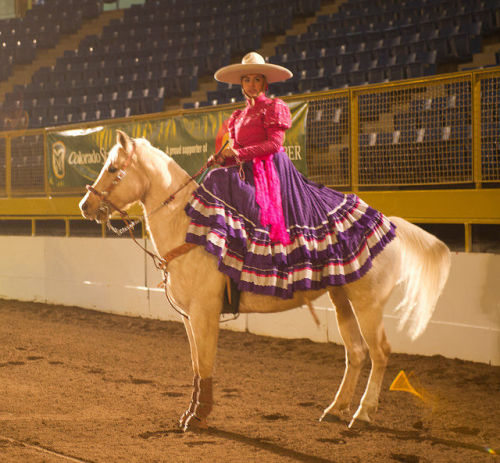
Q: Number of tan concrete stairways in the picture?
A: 3